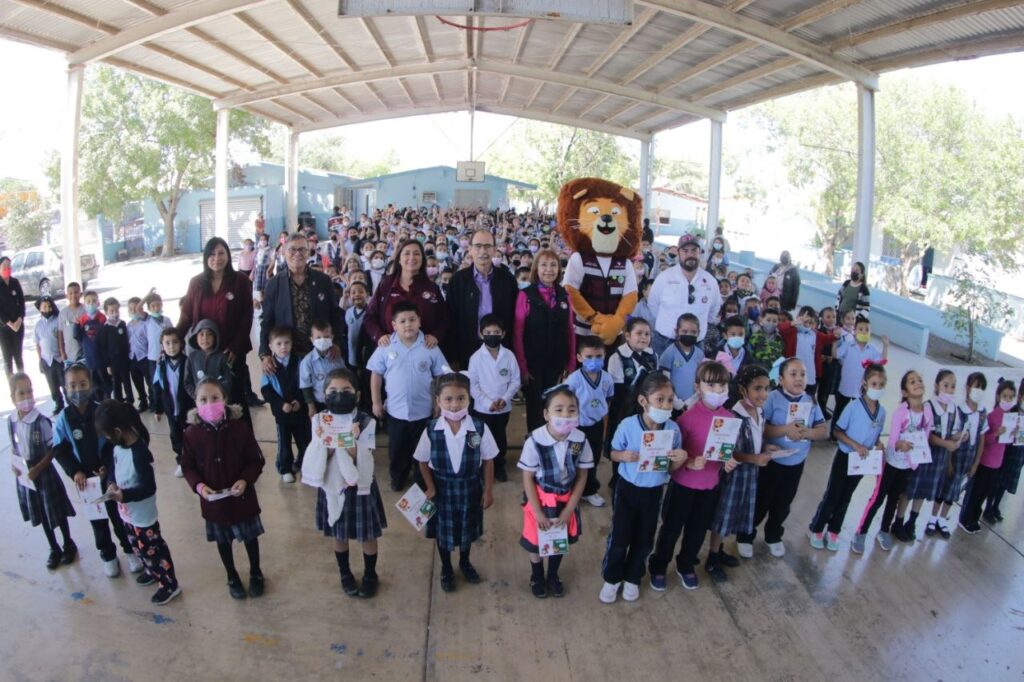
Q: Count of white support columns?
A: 6